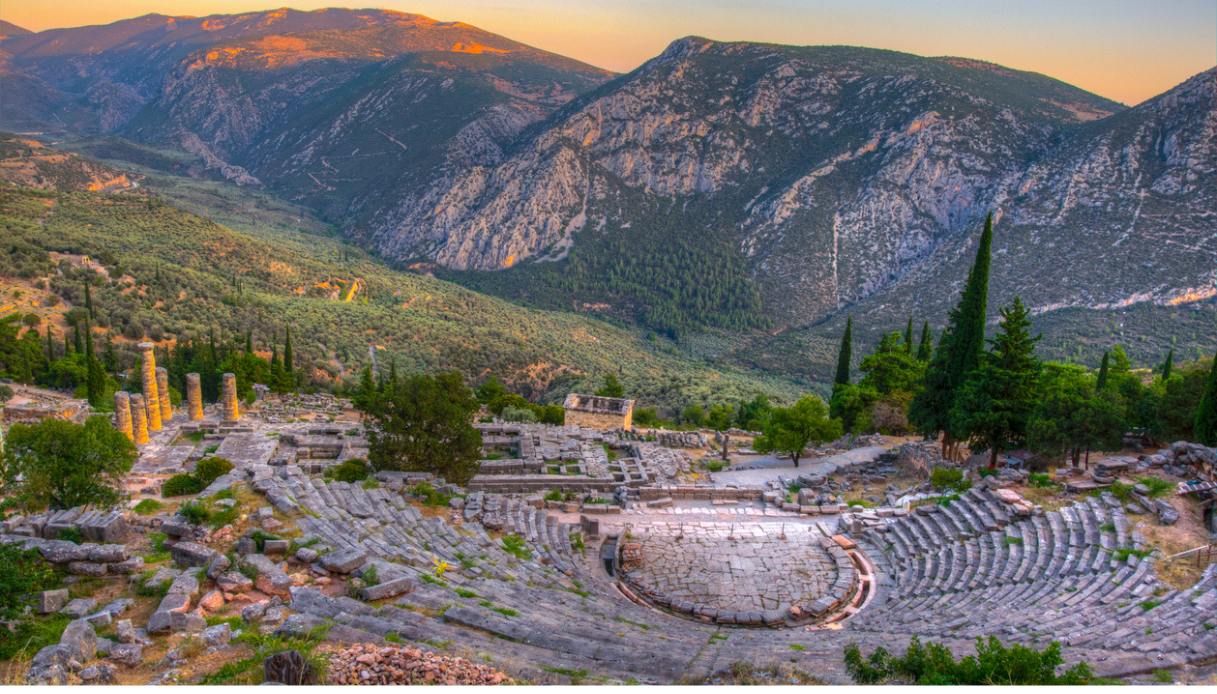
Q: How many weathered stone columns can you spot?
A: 6